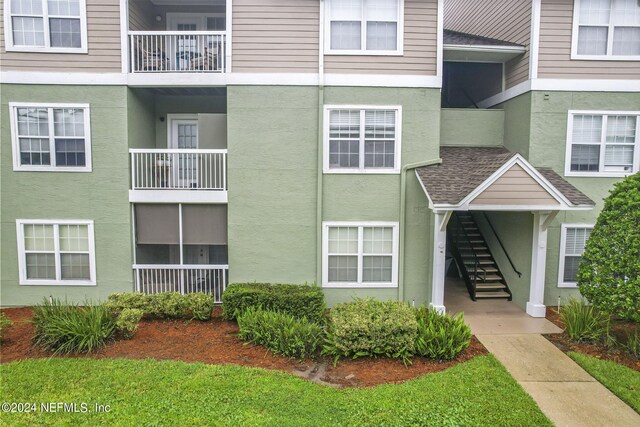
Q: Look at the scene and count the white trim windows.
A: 9